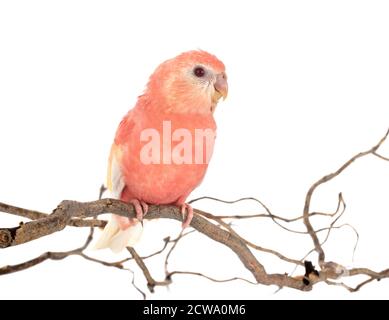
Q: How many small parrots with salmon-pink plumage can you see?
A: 1